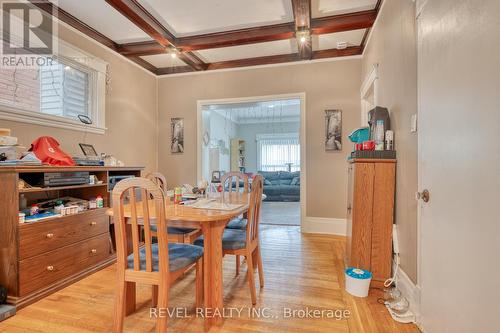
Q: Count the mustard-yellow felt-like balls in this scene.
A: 0